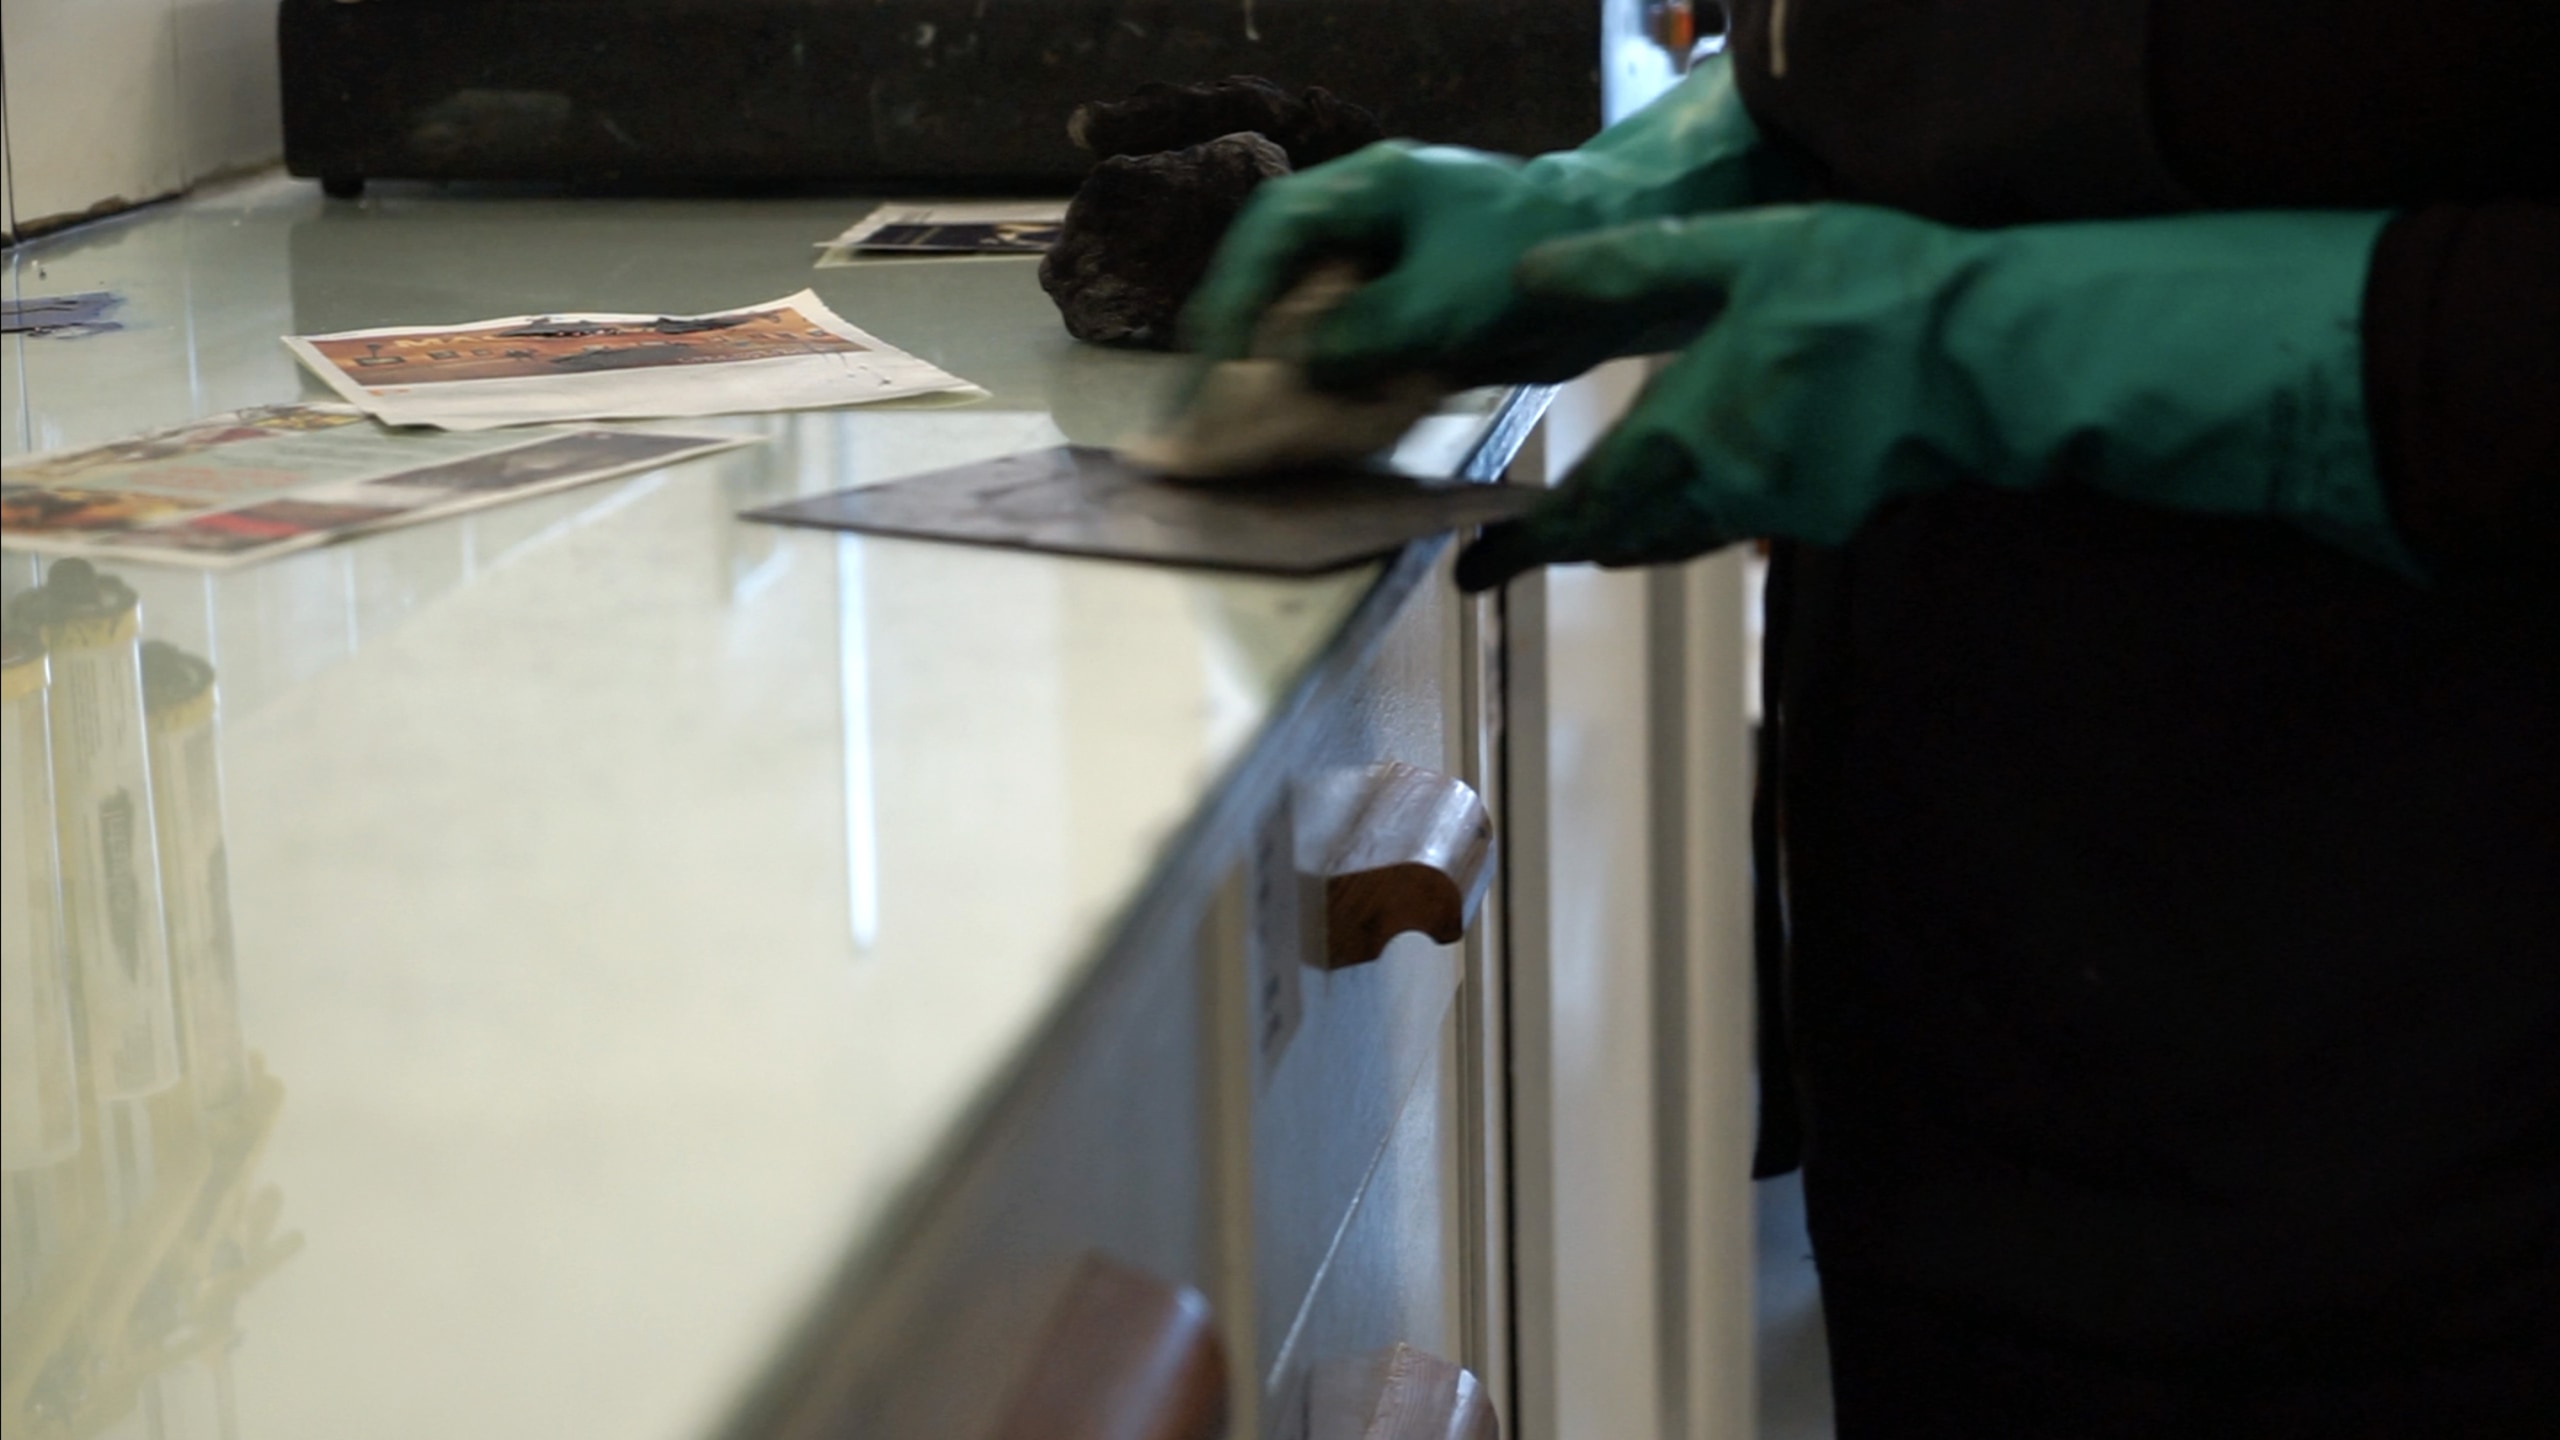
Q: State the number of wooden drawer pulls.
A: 3